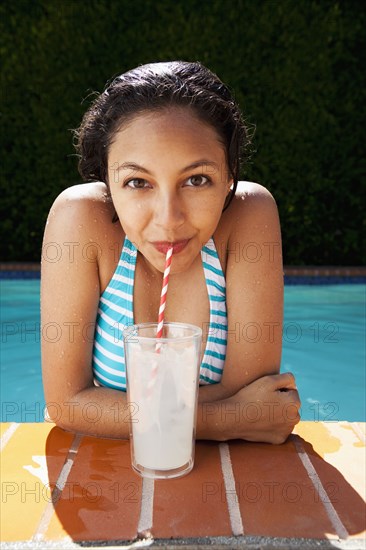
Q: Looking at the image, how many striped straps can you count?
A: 2